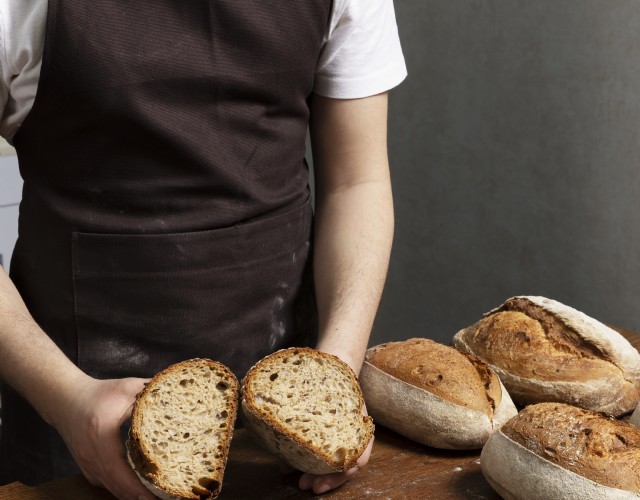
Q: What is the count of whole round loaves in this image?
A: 3